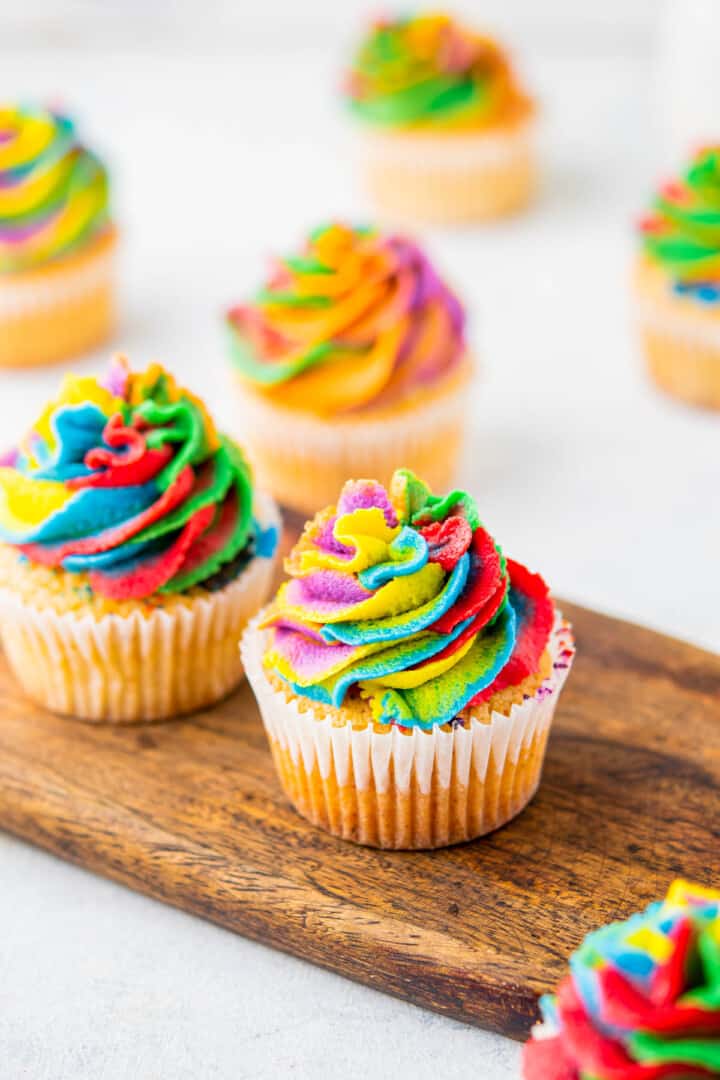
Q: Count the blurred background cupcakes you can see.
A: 4